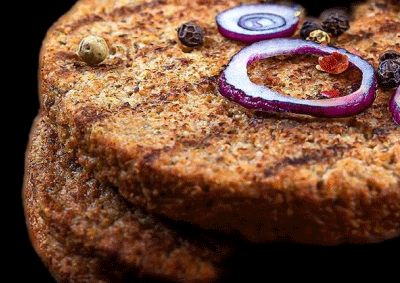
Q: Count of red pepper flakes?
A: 2